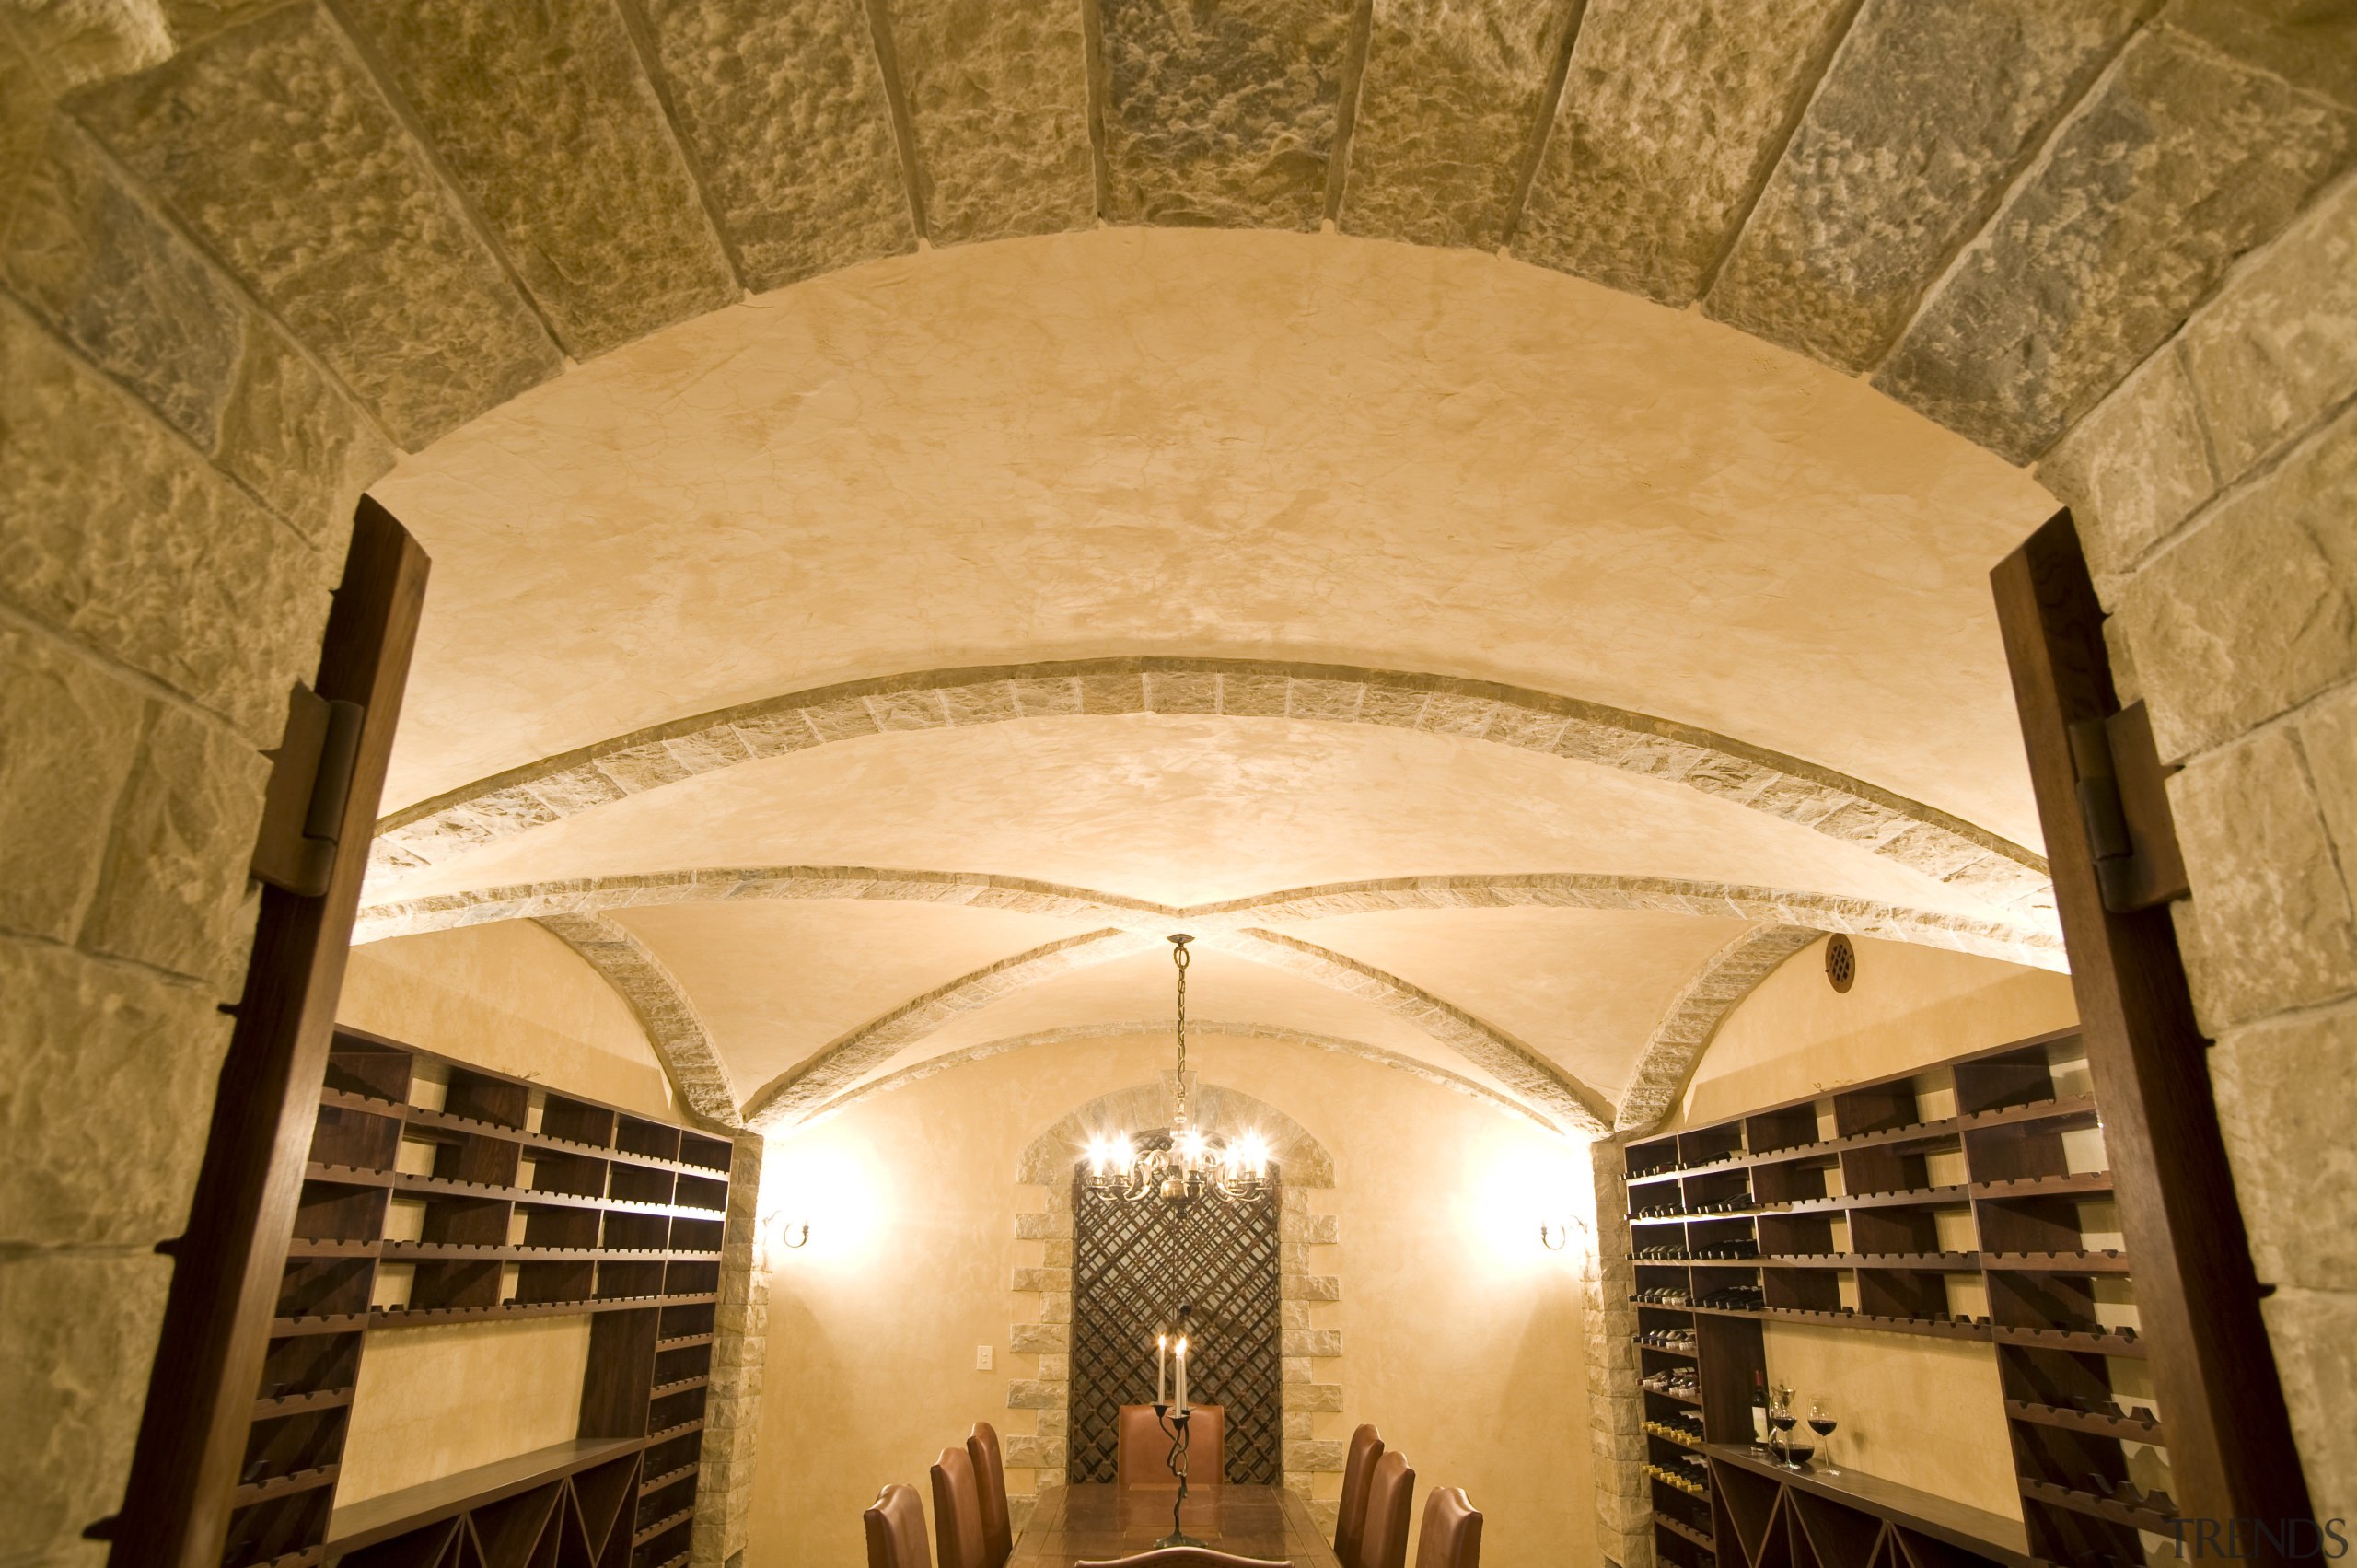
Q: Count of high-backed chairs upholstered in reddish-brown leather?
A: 8